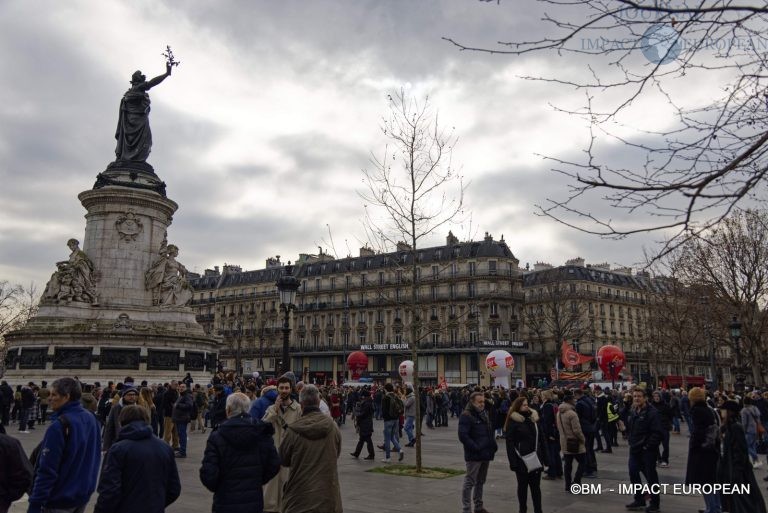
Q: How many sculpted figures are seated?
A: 2